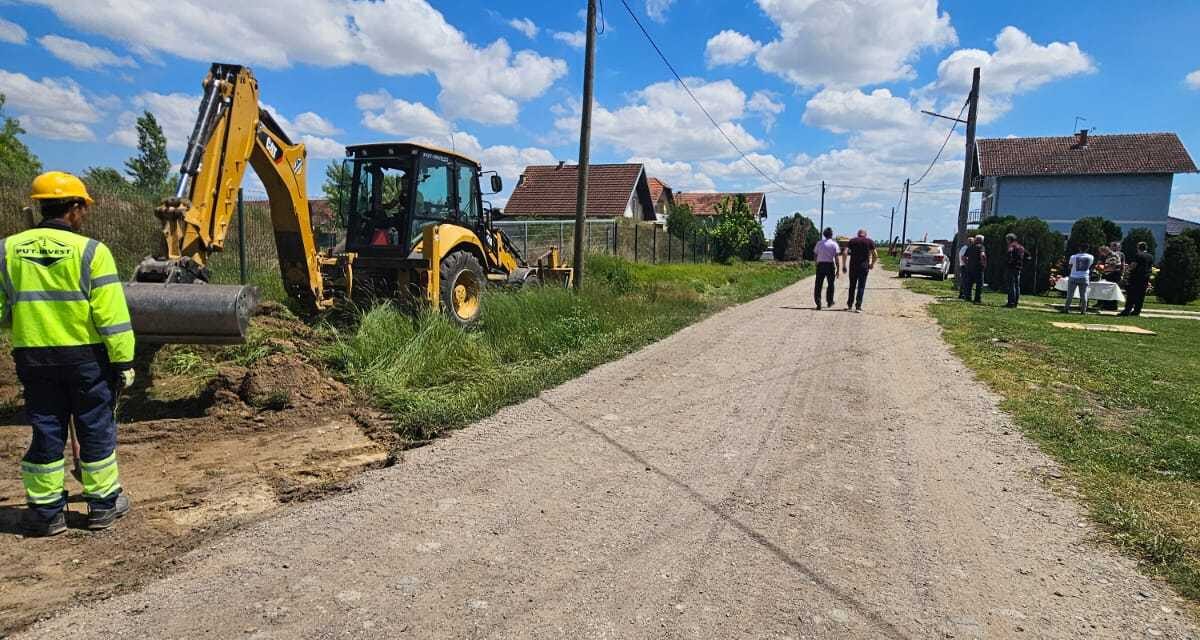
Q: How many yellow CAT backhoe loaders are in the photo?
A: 1